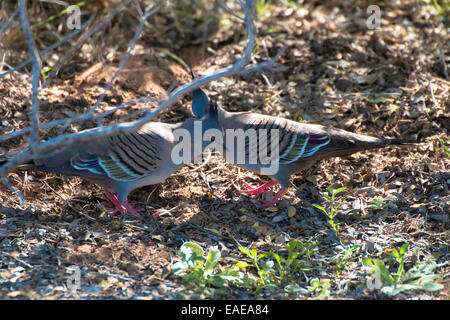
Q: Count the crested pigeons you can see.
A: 2